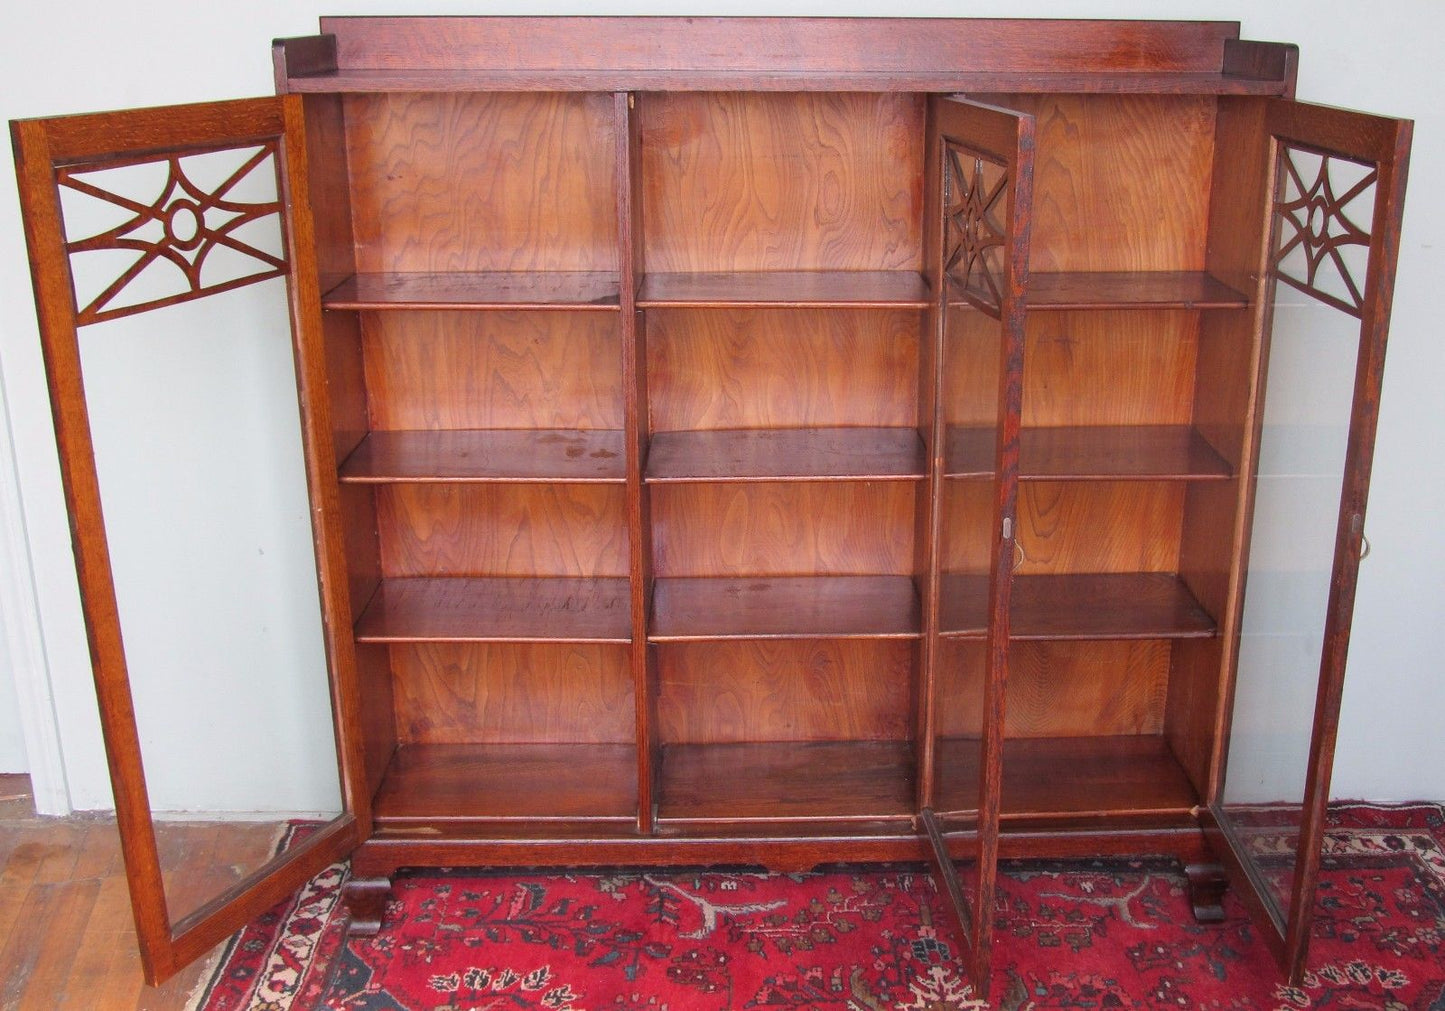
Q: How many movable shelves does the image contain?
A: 9